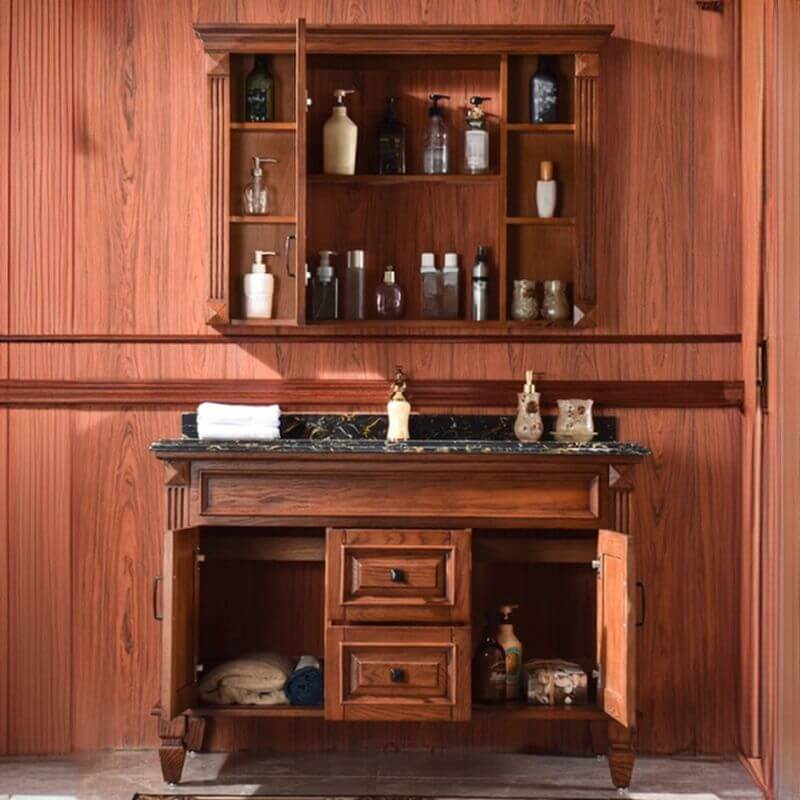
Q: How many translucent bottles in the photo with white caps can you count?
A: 2